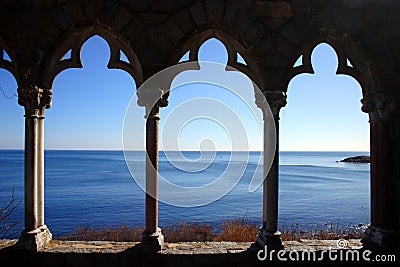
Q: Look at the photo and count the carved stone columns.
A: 4